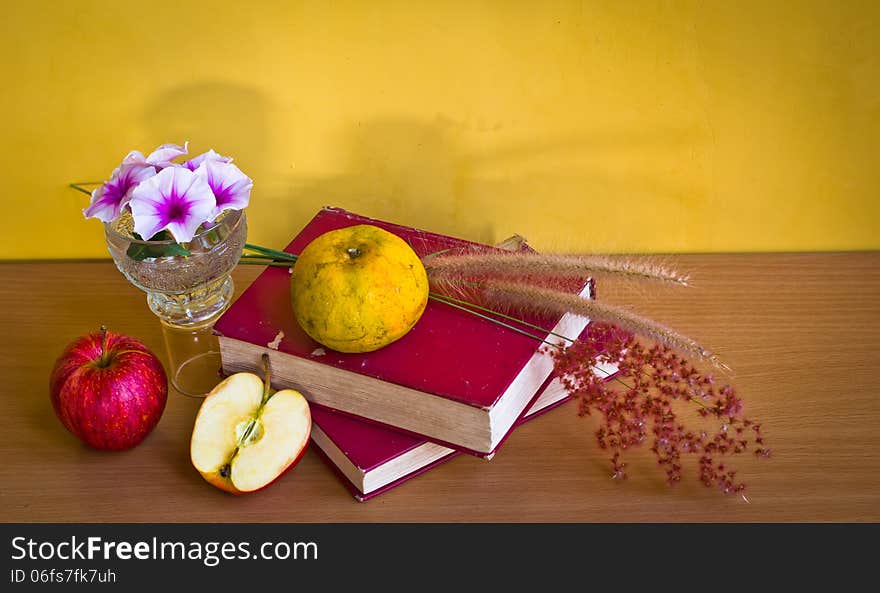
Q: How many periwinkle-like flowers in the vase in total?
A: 5